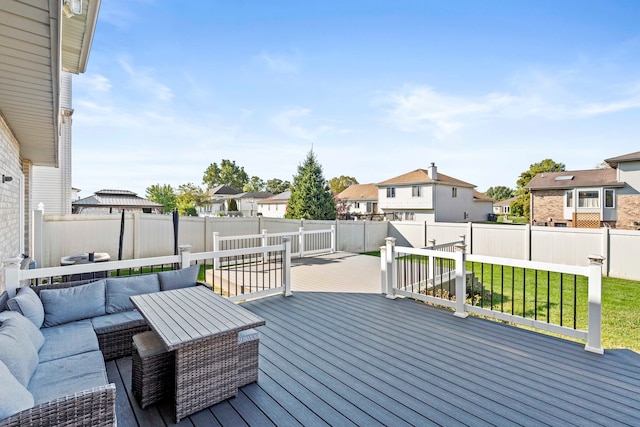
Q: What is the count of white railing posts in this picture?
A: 13